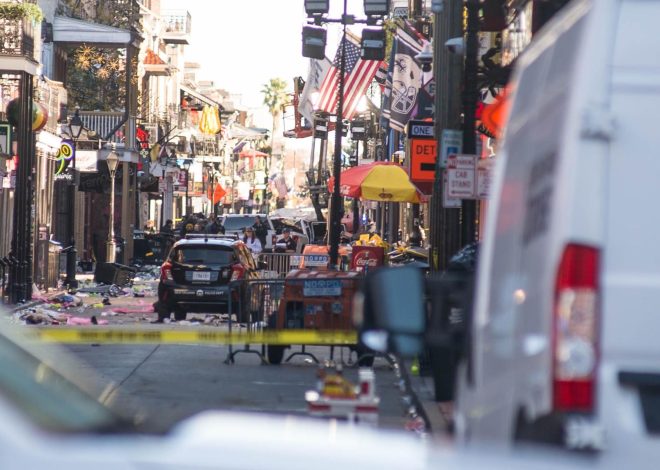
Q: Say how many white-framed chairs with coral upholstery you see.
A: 0